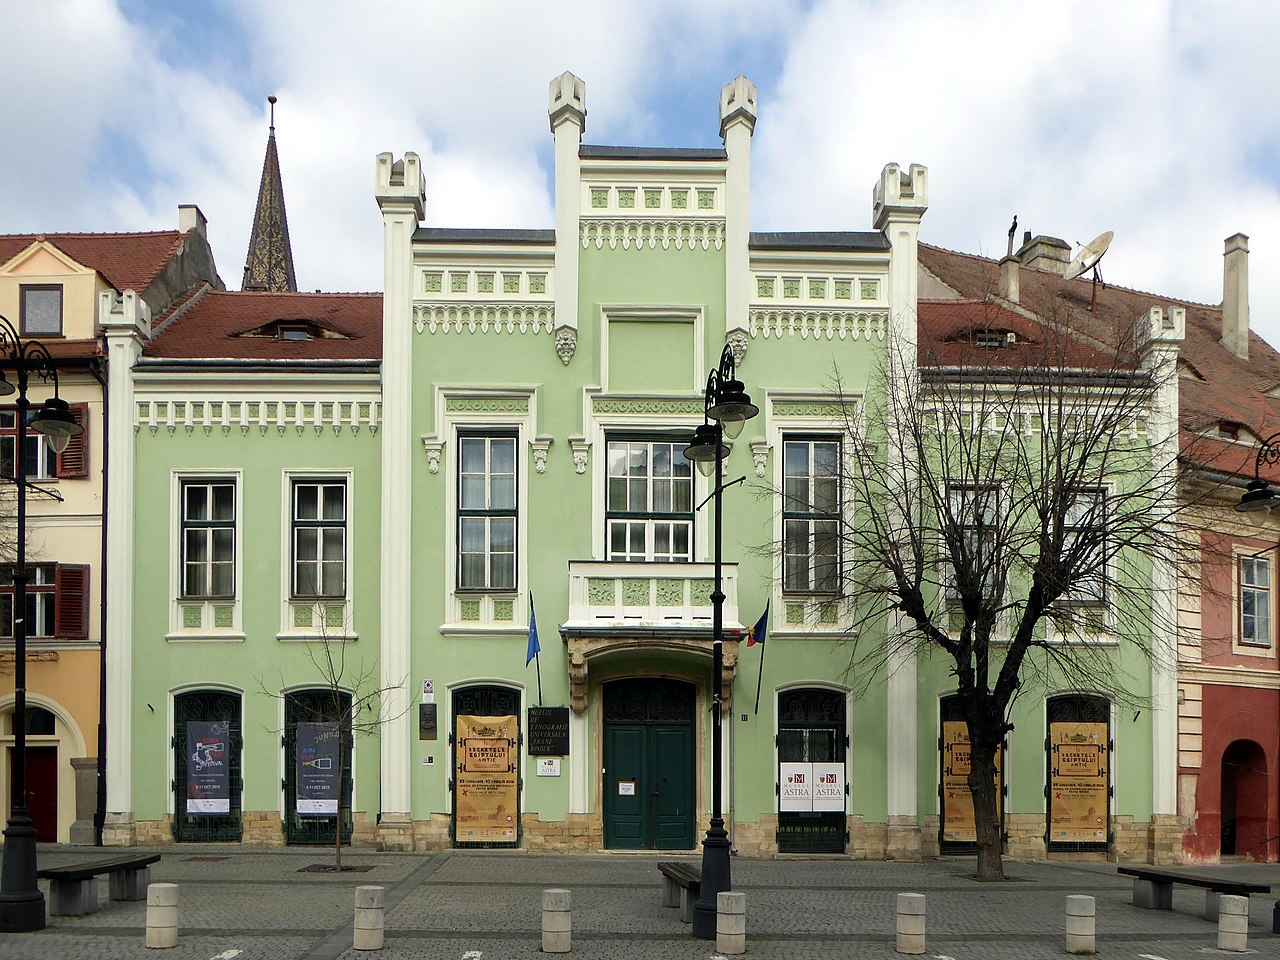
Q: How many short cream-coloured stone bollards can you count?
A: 7